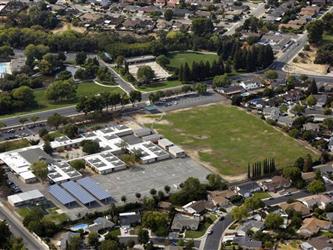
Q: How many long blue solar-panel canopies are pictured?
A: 3